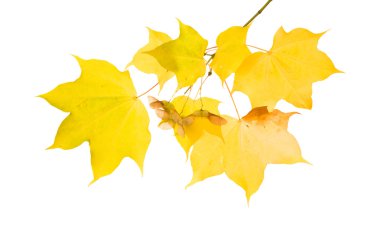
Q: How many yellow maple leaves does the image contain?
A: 7